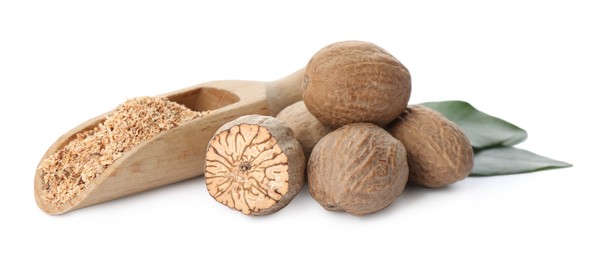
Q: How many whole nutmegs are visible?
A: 4